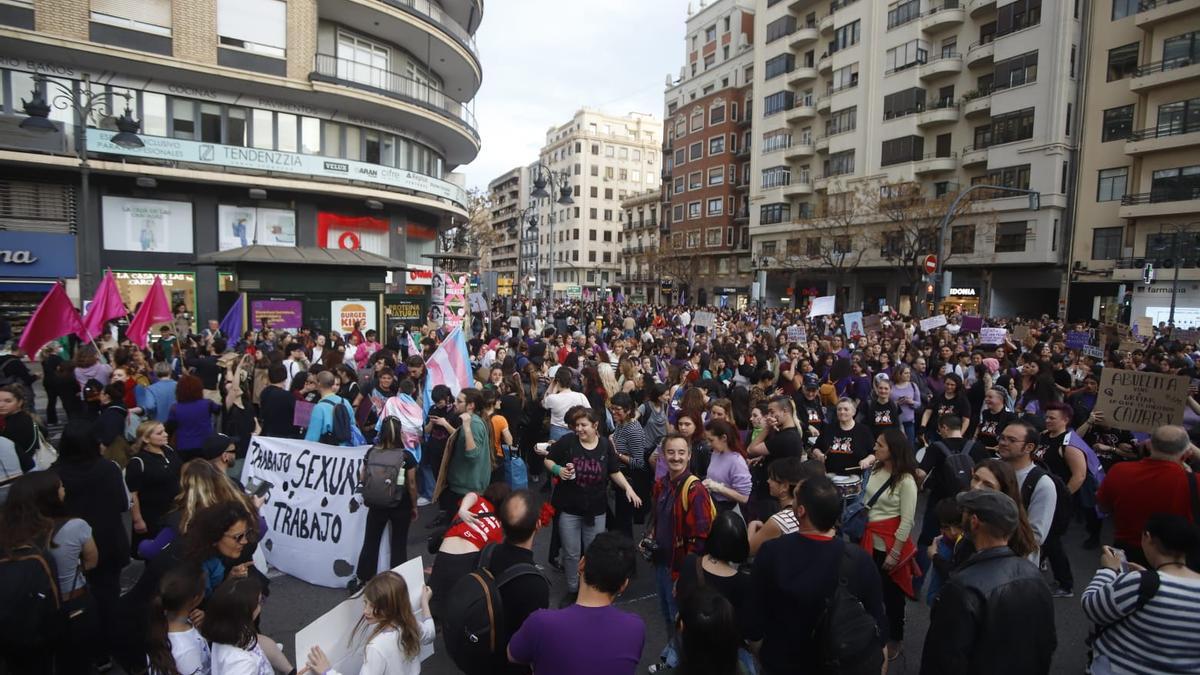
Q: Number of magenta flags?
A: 3